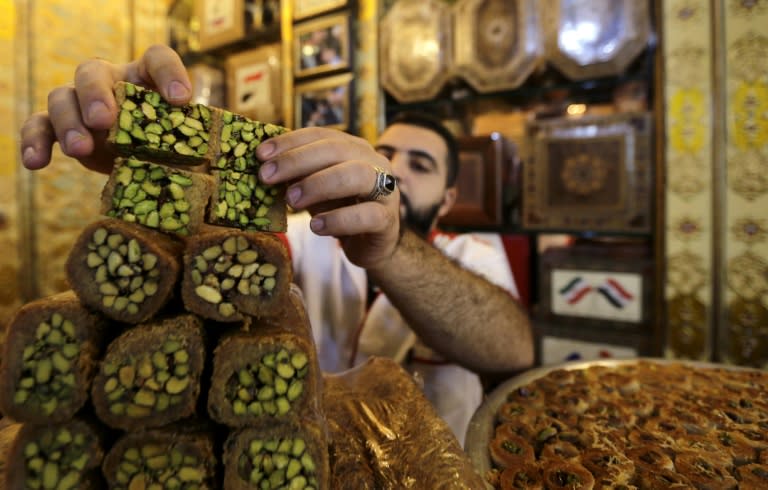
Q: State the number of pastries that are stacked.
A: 12